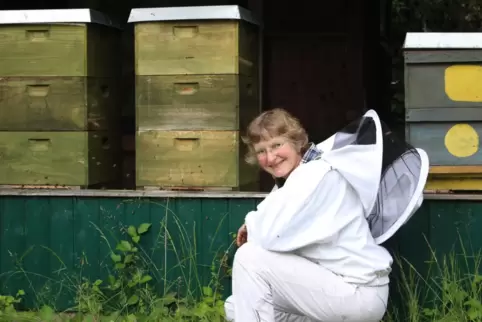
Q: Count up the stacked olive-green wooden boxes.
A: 6